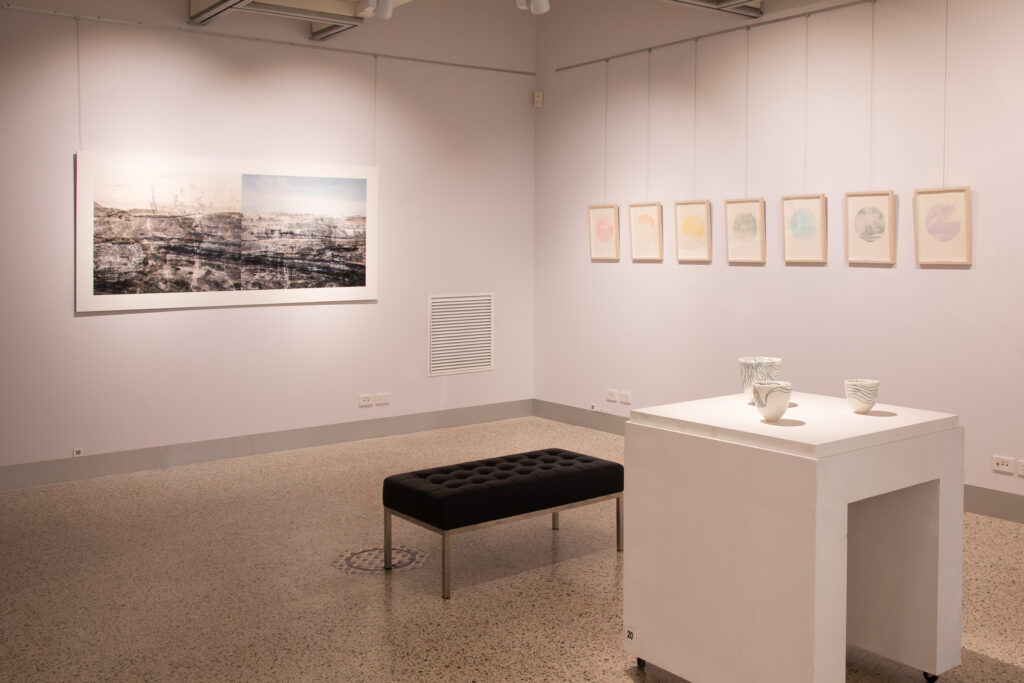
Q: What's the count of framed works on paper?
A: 7